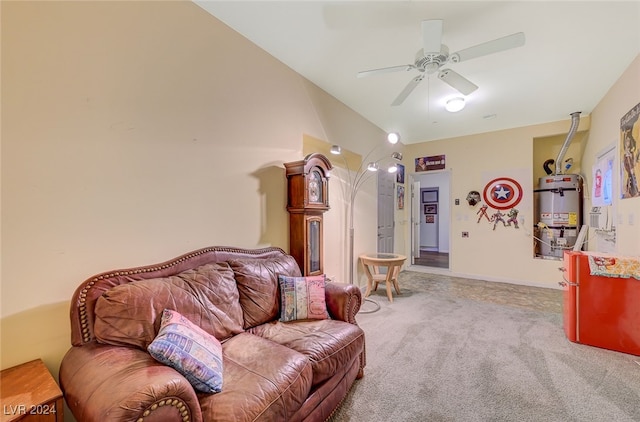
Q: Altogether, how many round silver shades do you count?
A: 5